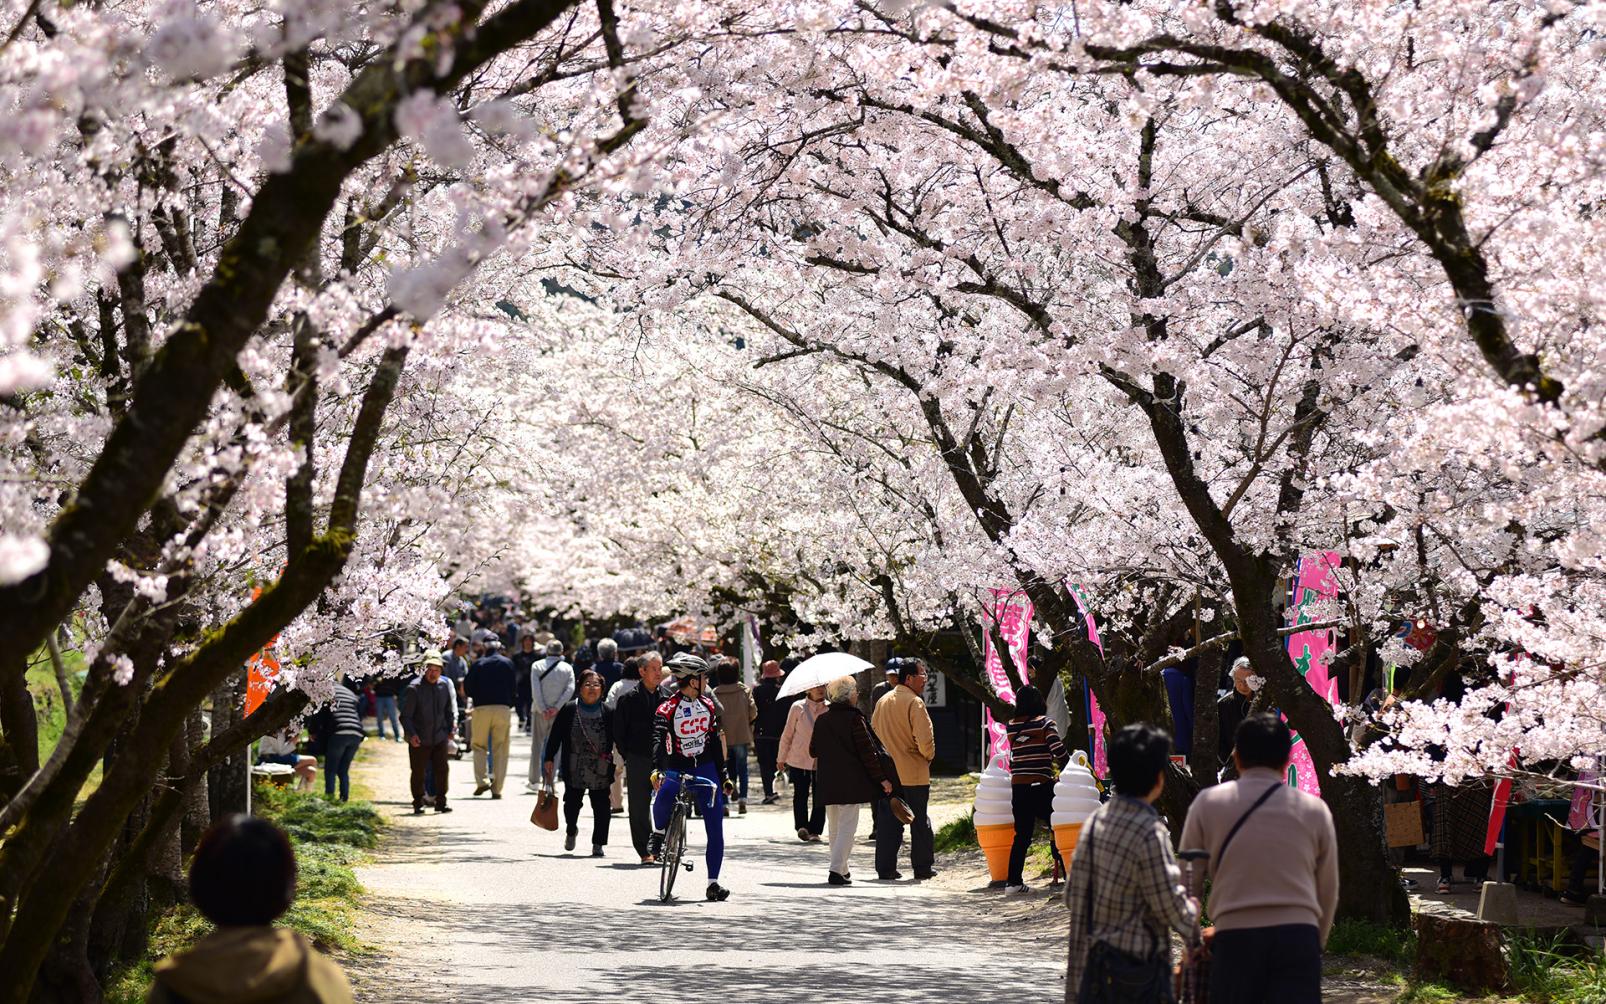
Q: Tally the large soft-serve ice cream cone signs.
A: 2